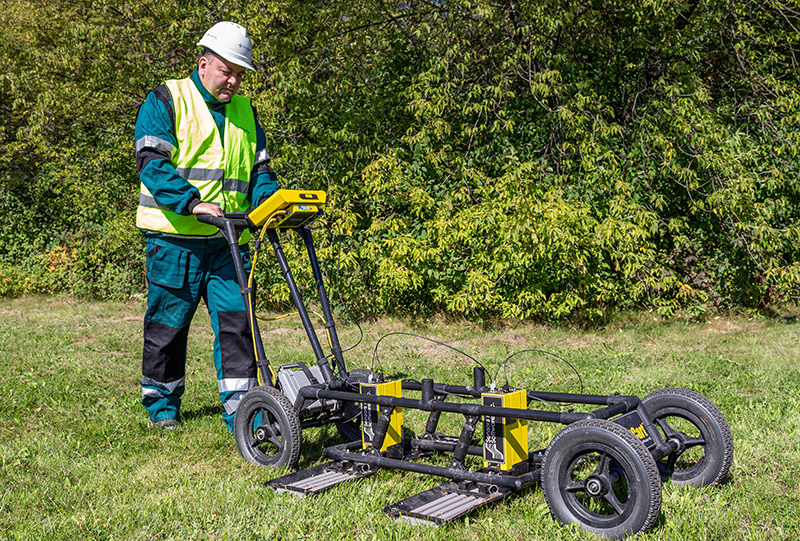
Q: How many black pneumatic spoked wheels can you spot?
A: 4